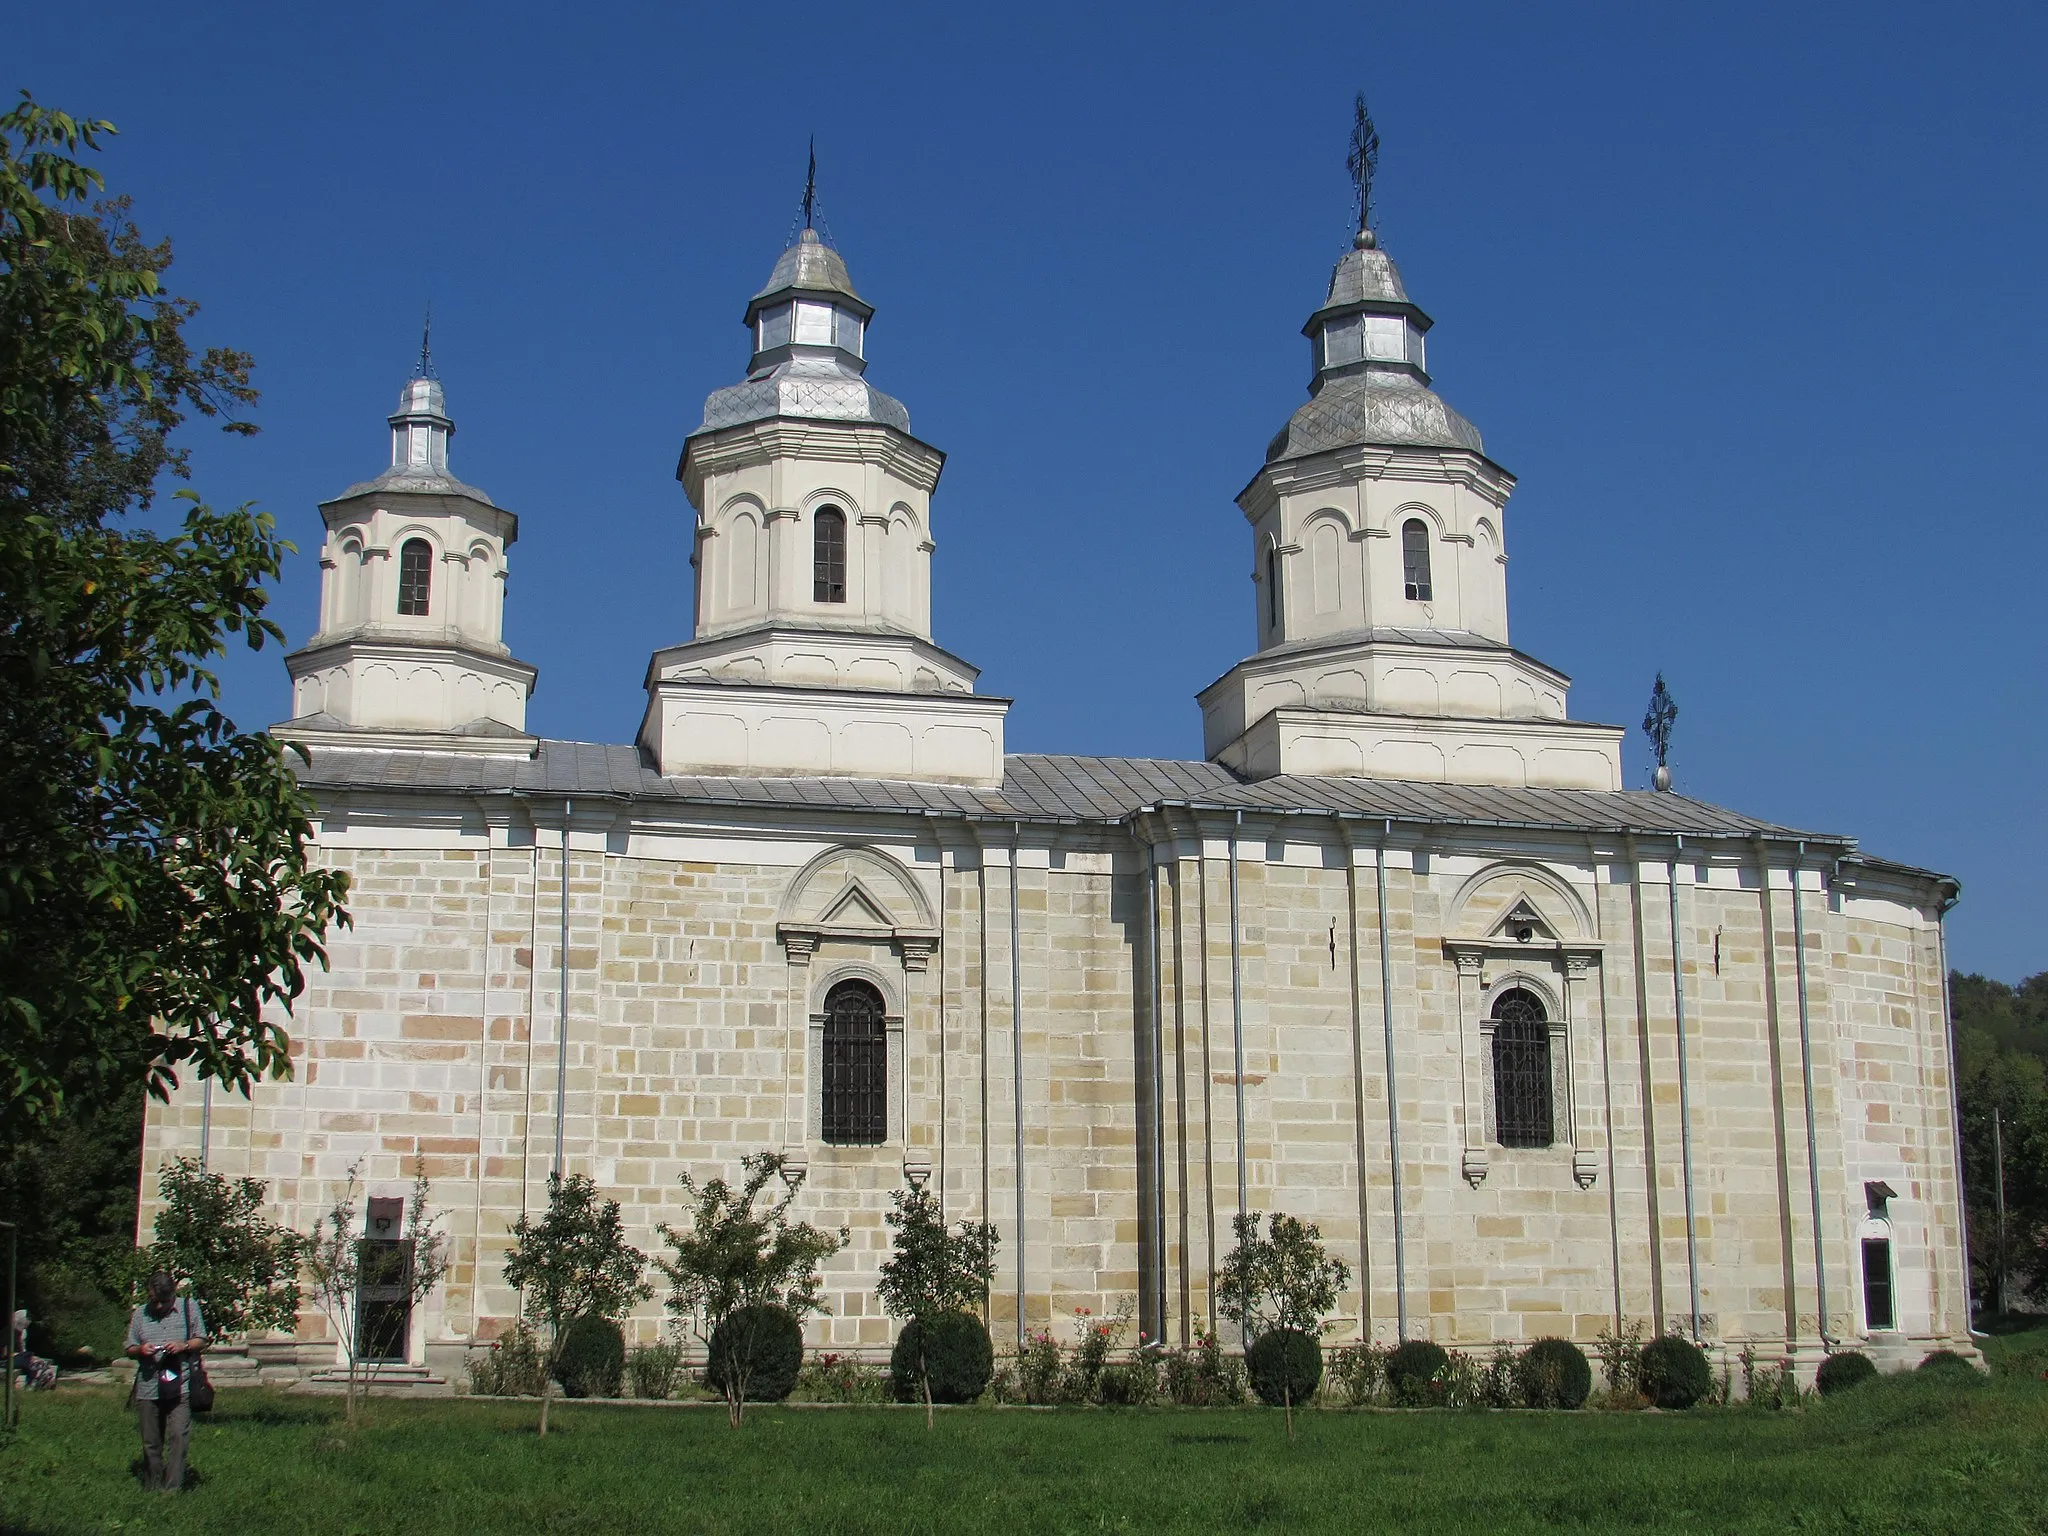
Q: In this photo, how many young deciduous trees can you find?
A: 6